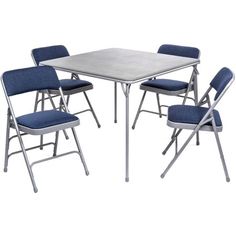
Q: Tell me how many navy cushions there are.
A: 8